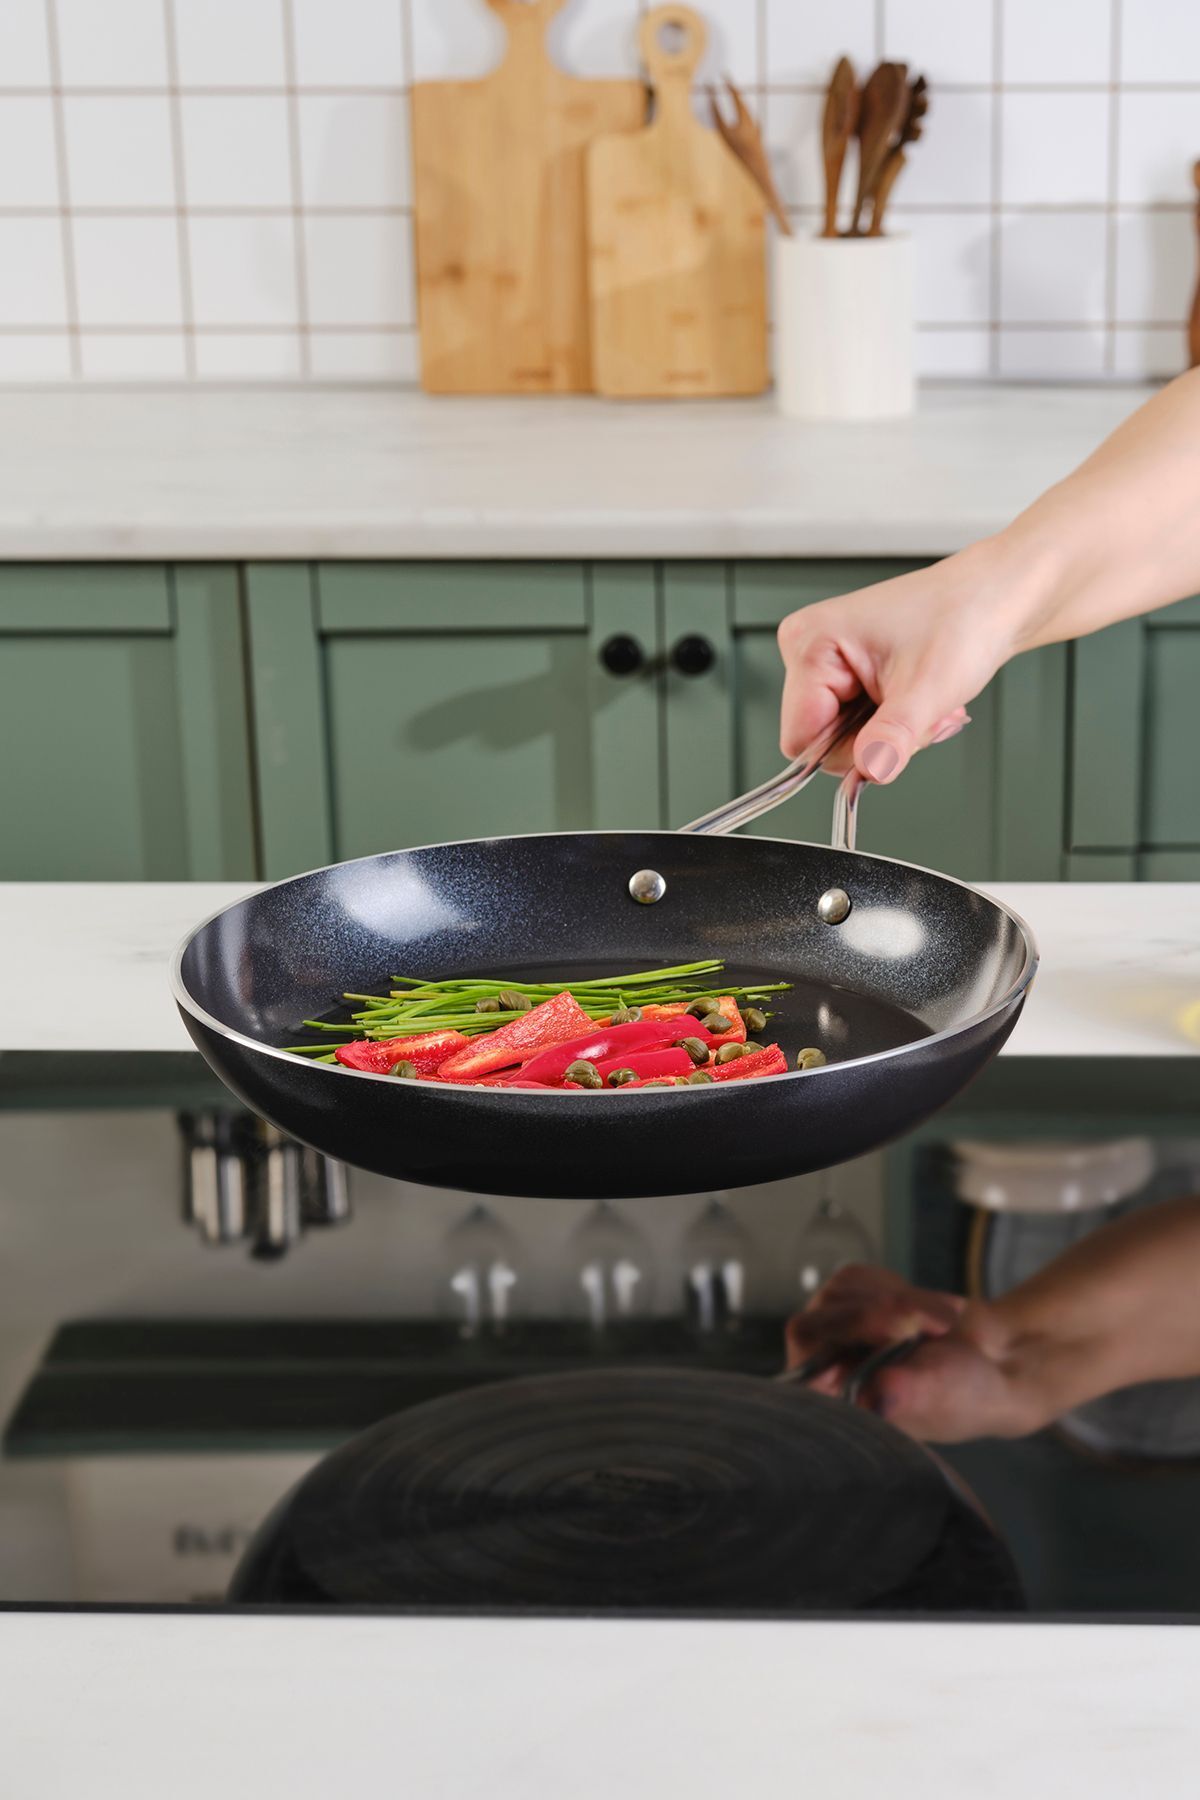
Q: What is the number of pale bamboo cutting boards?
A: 2